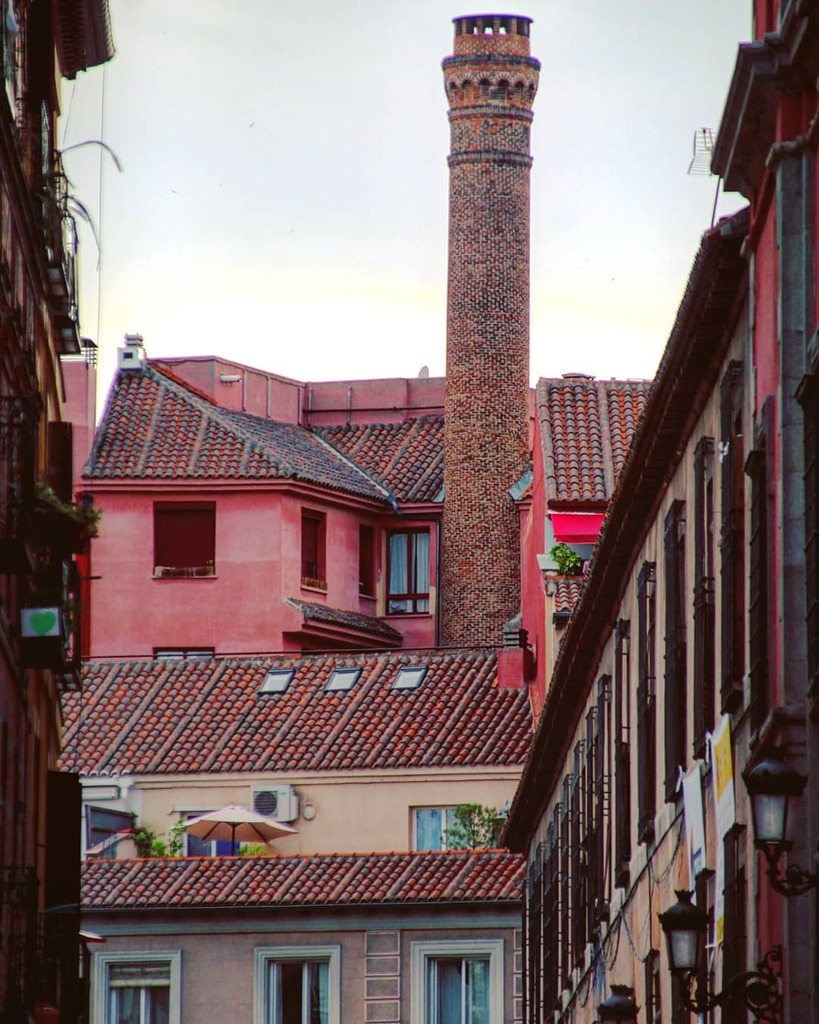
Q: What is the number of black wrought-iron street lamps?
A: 3